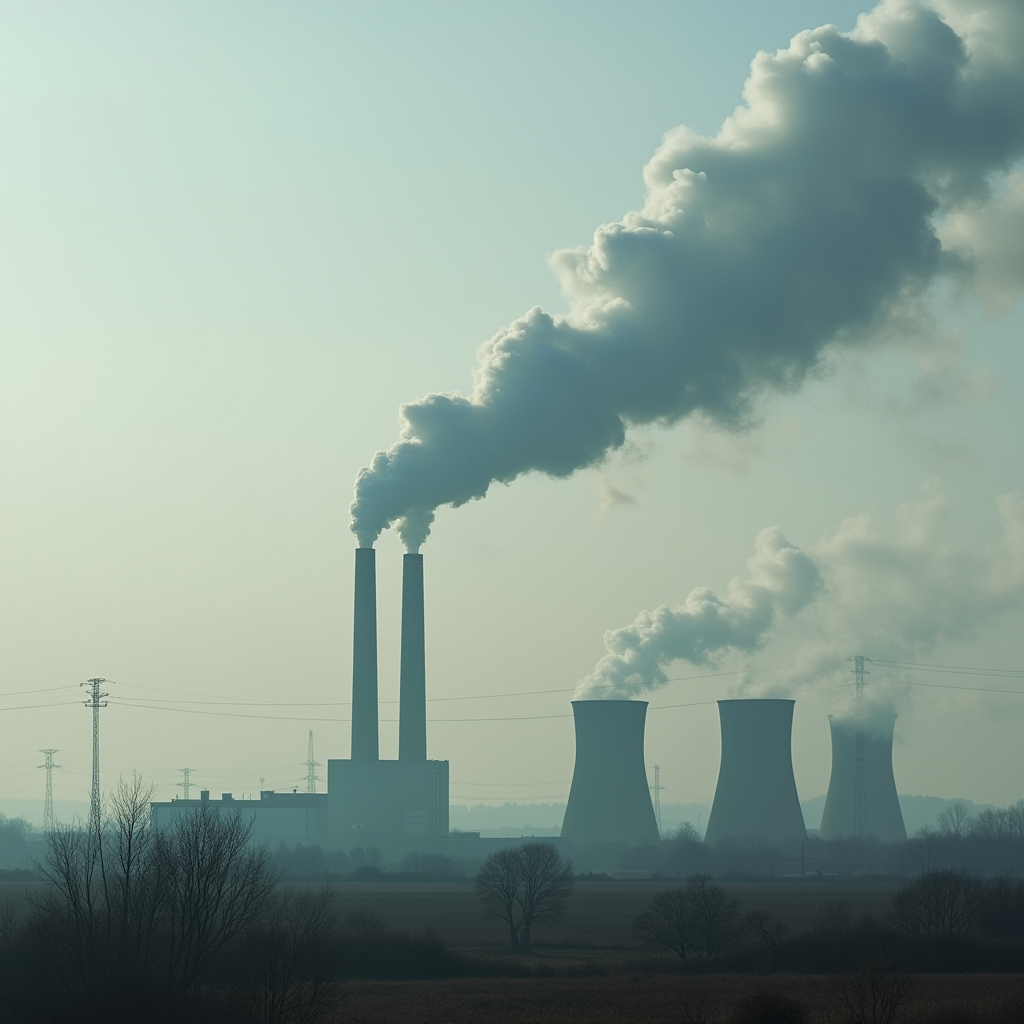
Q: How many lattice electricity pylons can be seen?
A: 6